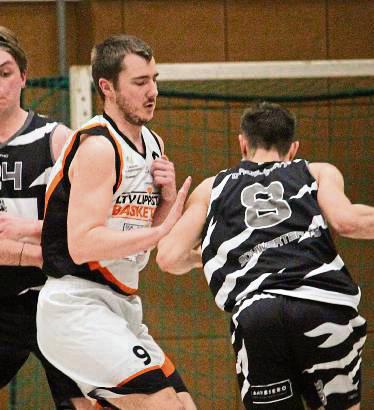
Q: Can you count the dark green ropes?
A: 1